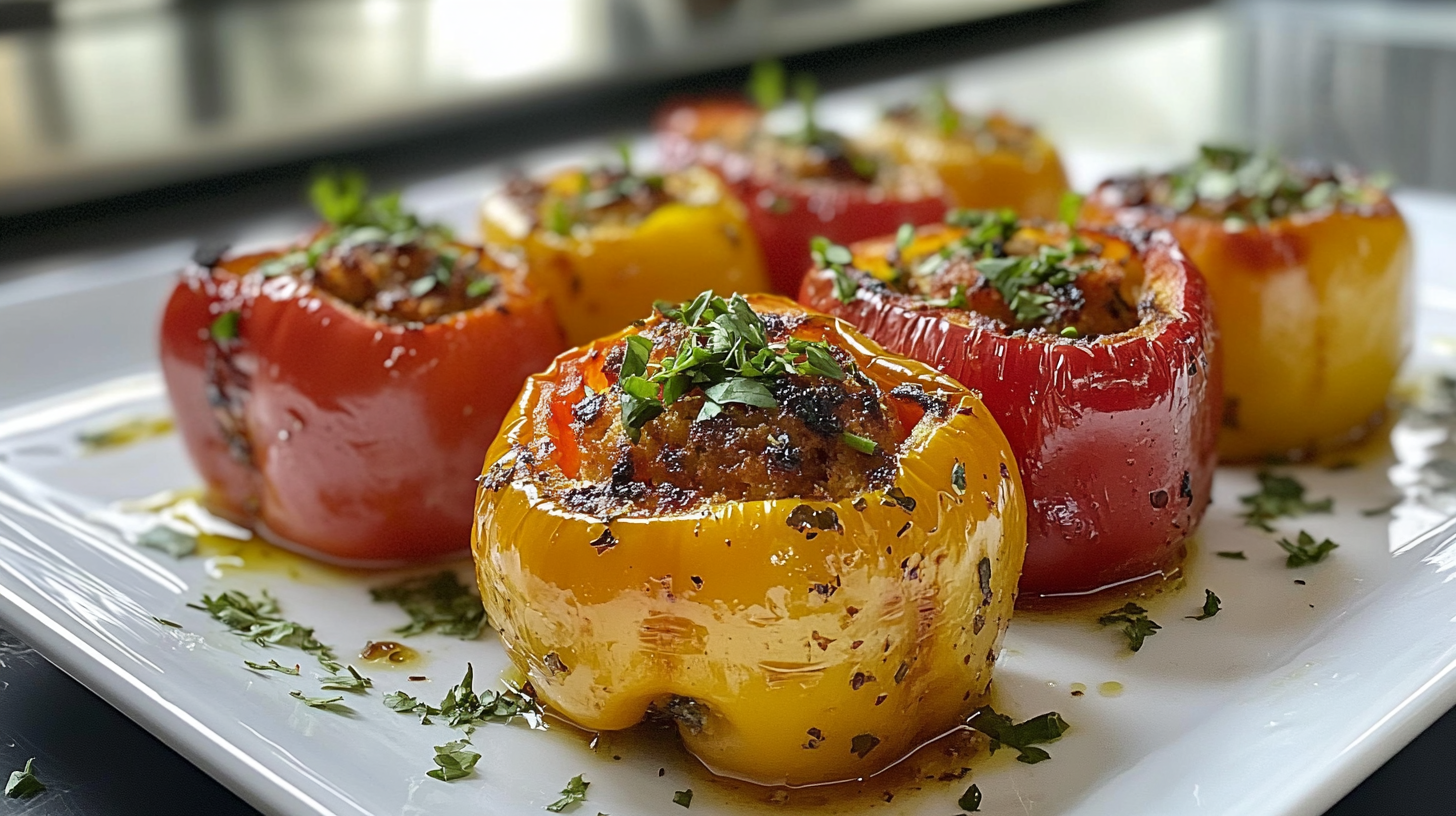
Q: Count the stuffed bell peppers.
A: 7